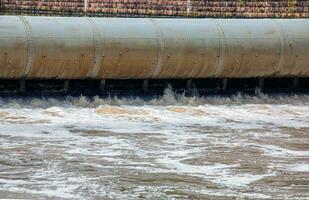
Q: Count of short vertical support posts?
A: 8